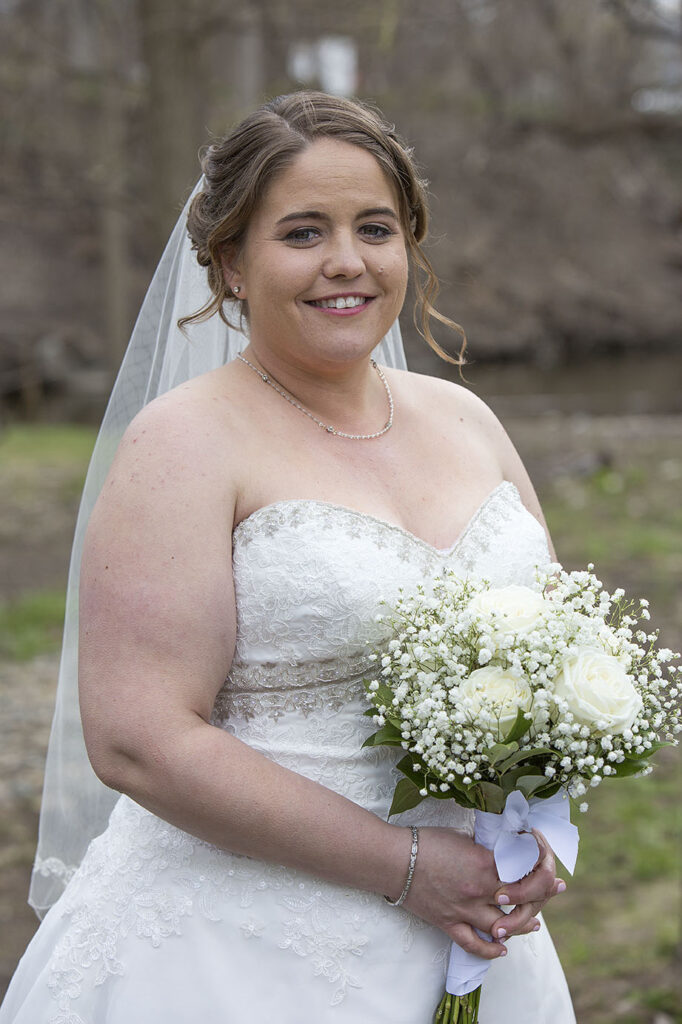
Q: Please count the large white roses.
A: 3